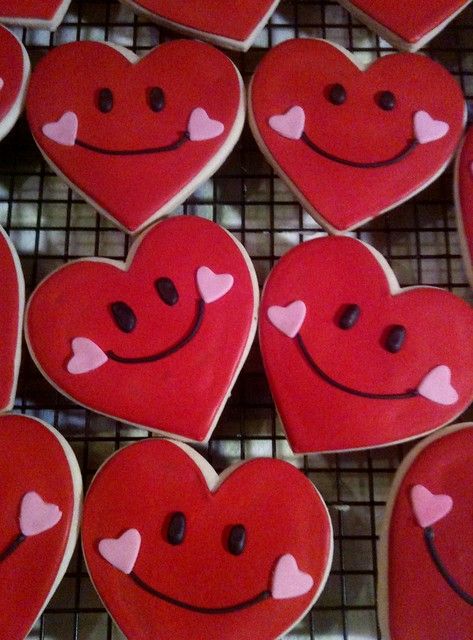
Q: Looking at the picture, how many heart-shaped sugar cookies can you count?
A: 13